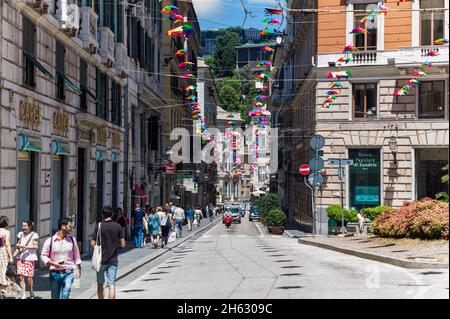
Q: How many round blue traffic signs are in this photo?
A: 3